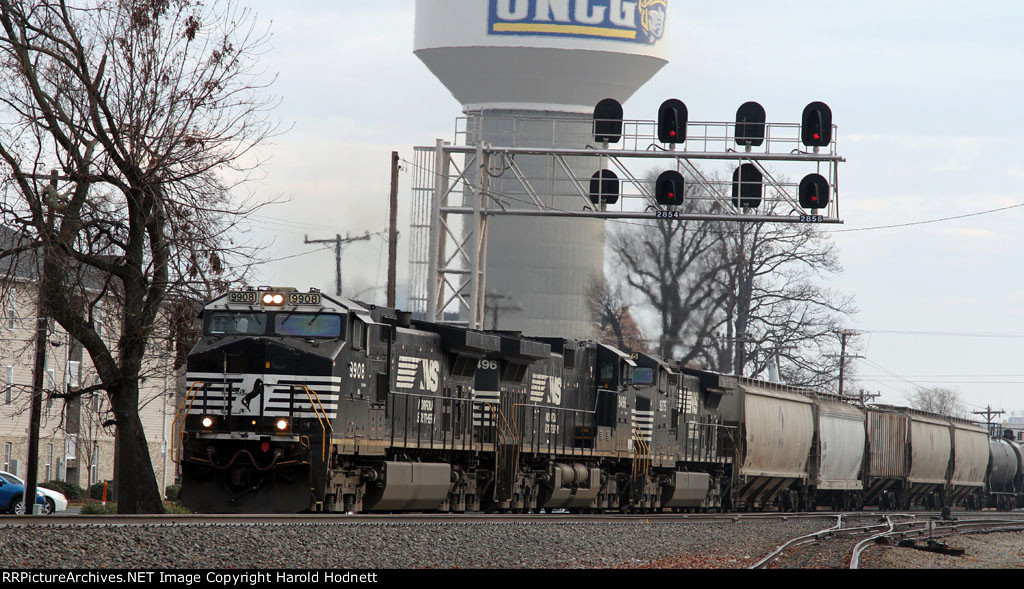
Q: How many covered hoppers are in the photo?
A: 5